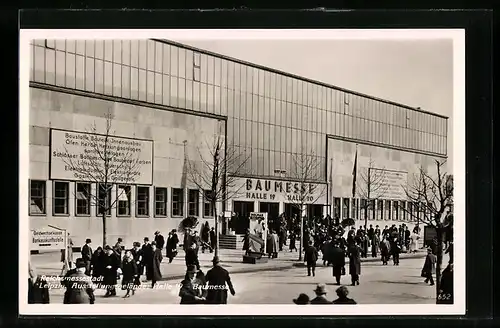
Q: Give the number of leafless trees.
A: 5